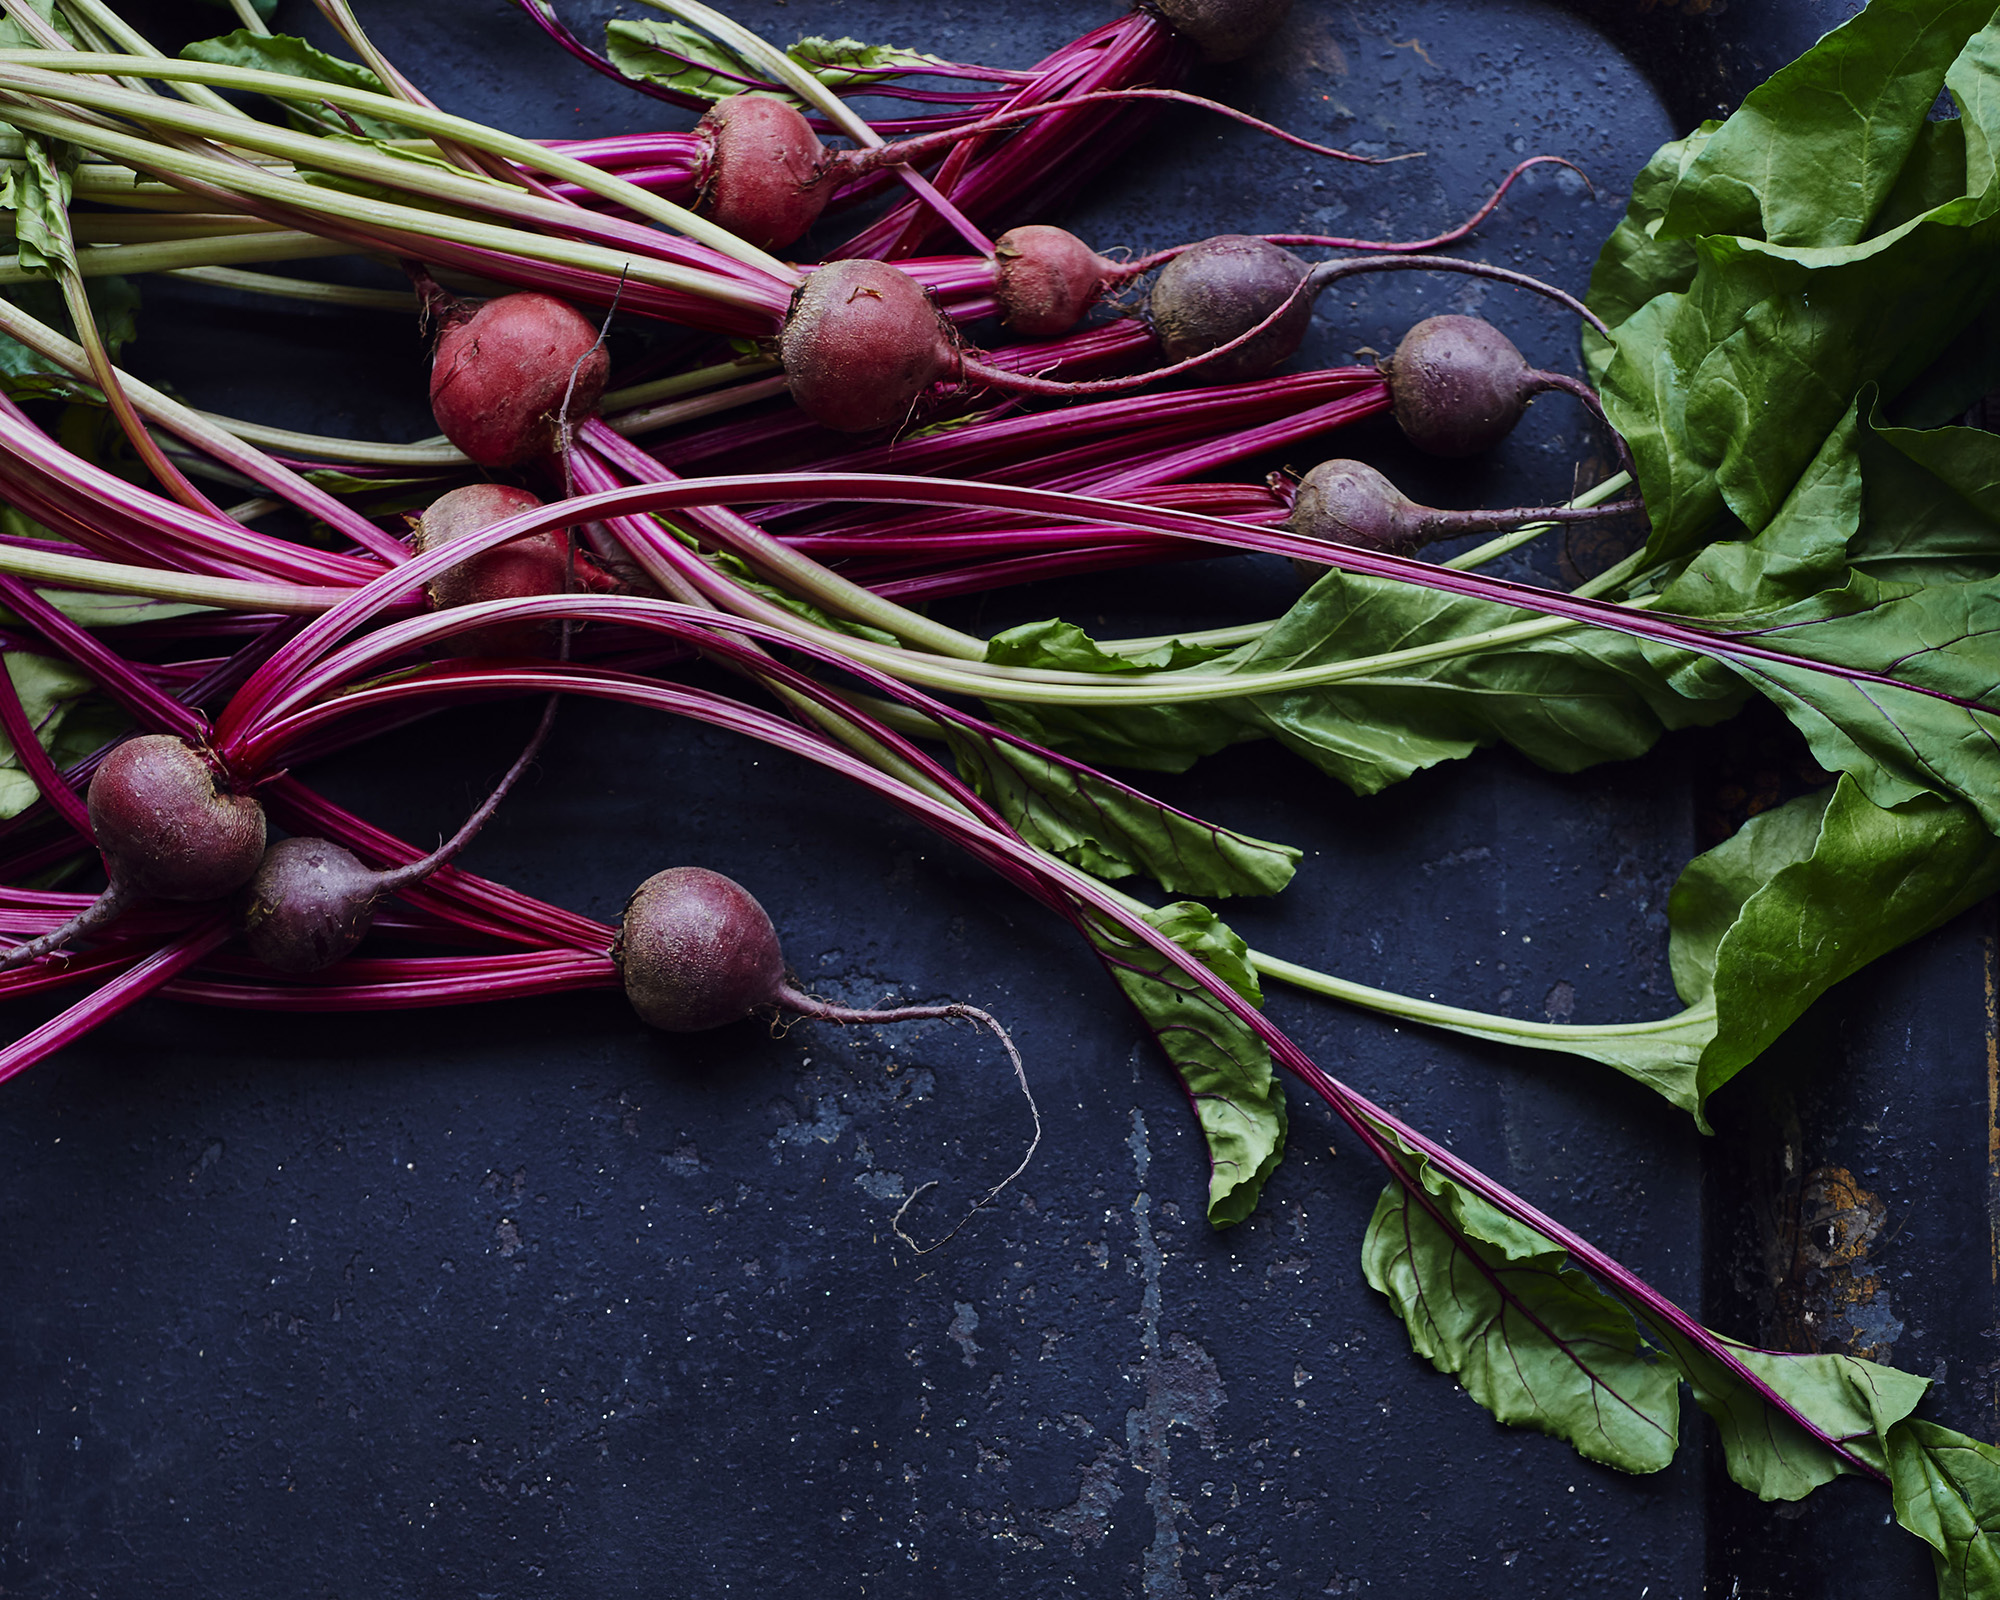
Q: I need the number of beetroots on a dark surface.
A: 12